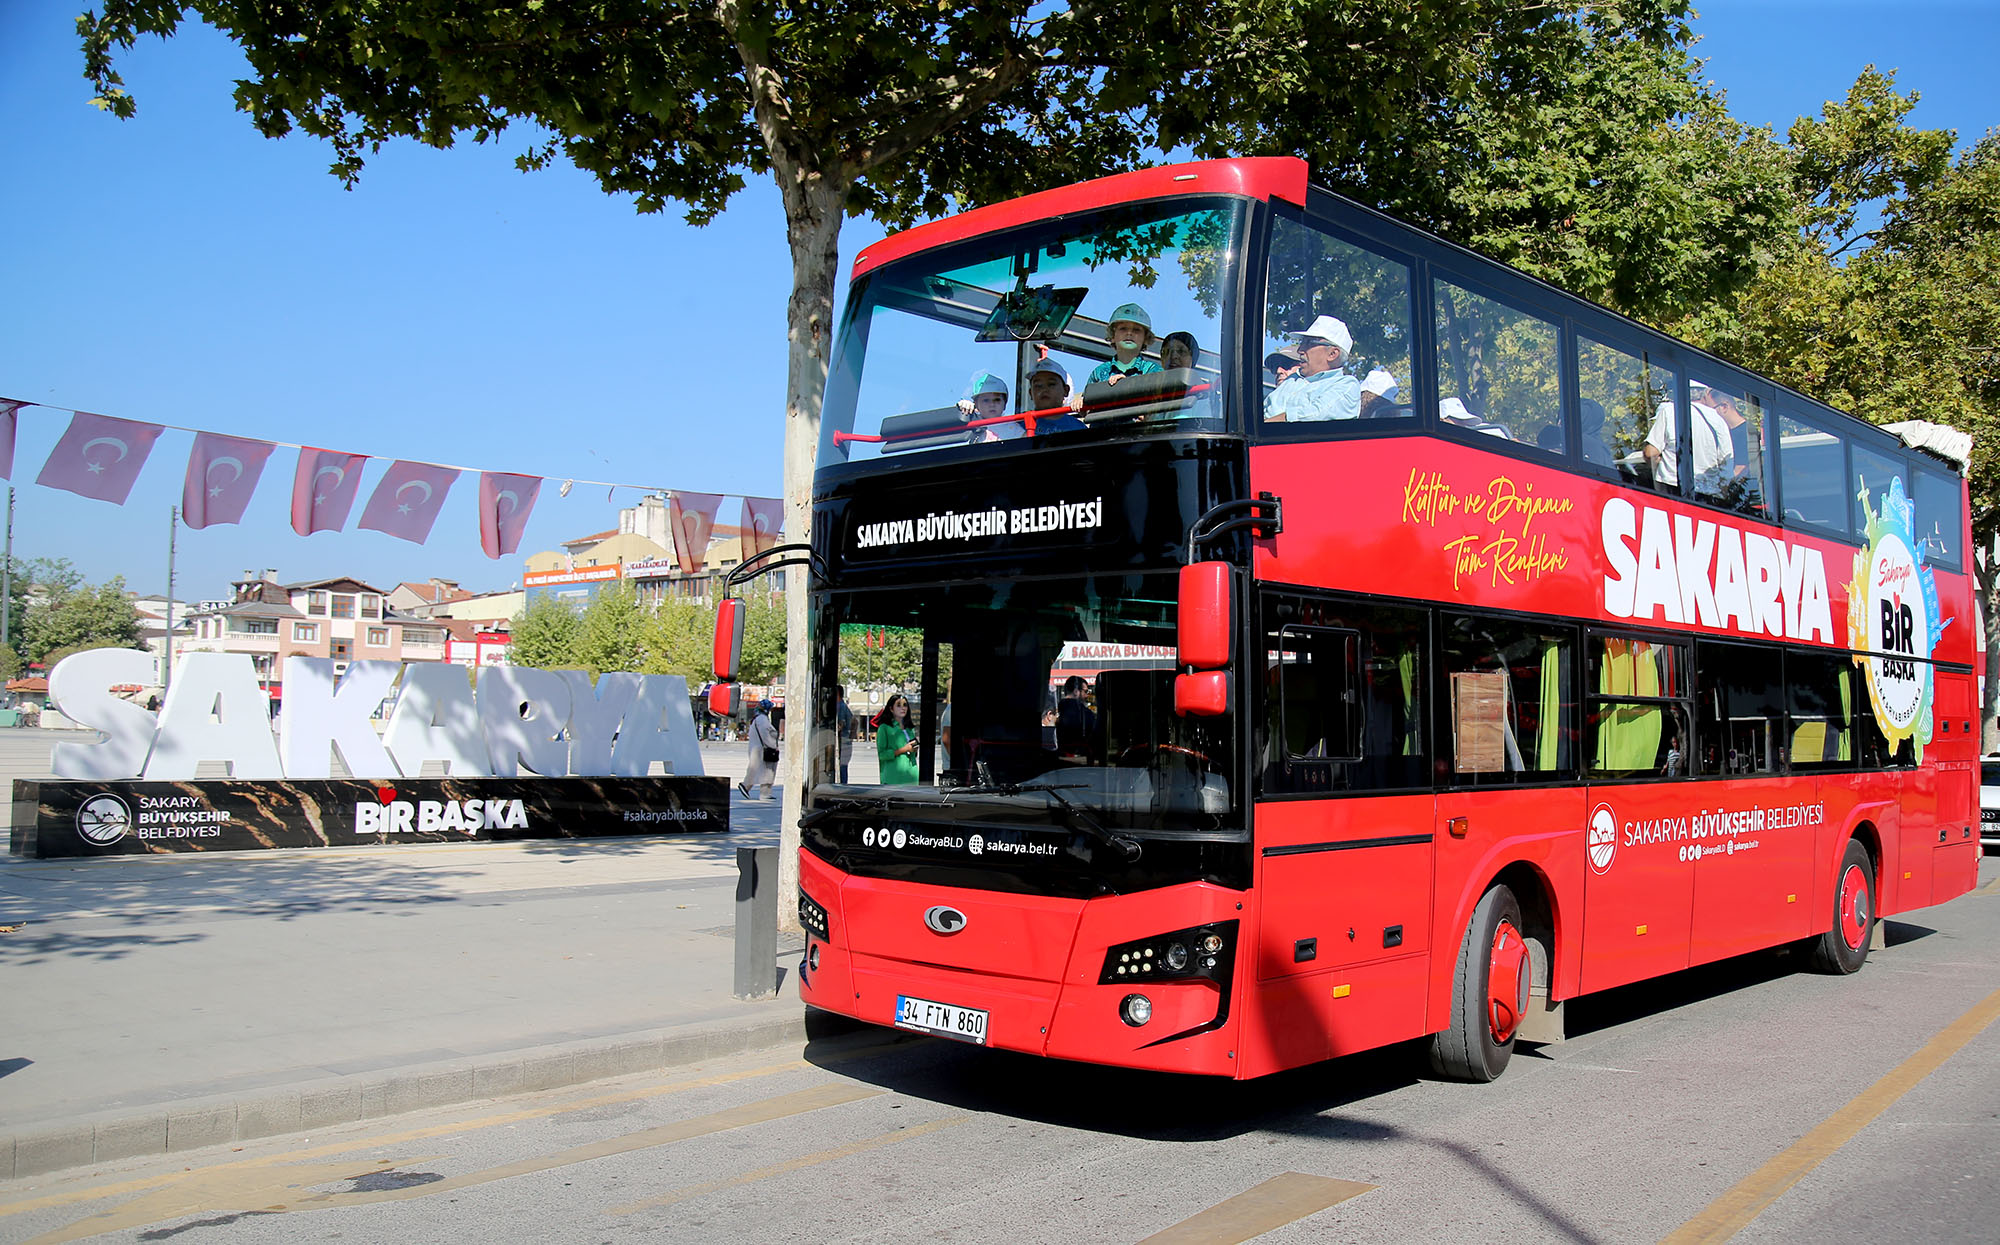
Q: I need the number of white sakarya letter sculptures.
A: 7